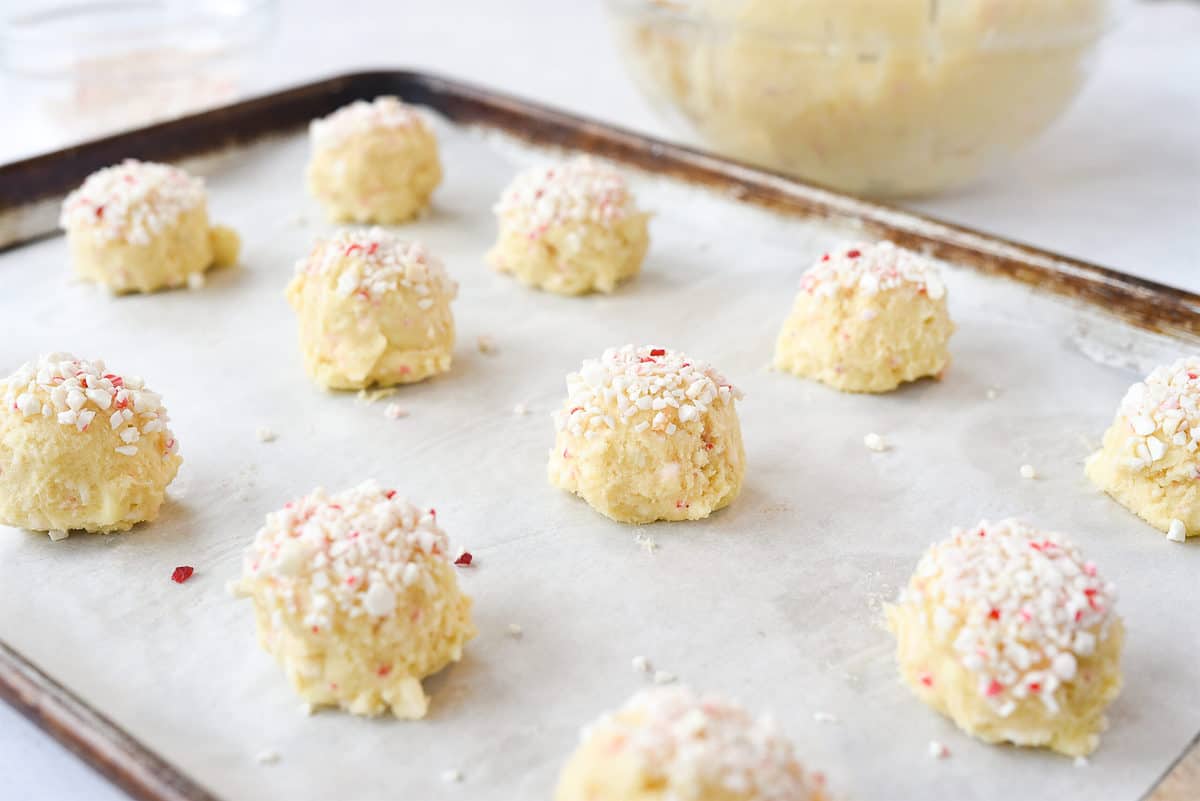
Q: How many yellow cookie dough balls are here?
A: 11